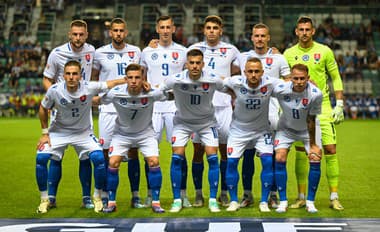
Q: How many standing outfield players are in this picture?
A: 5